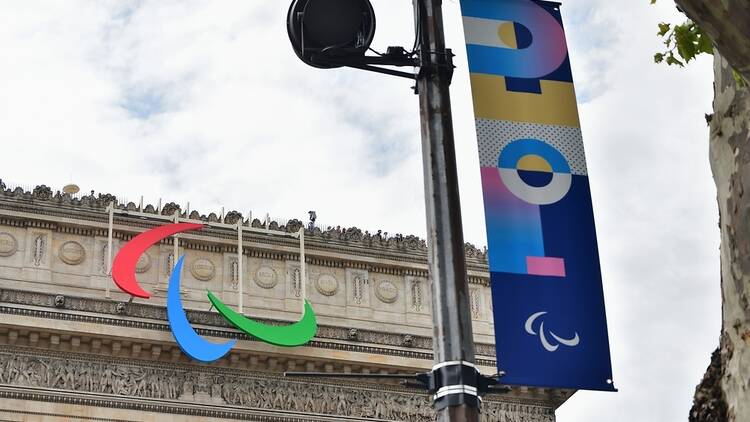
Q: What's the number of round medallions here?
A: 7